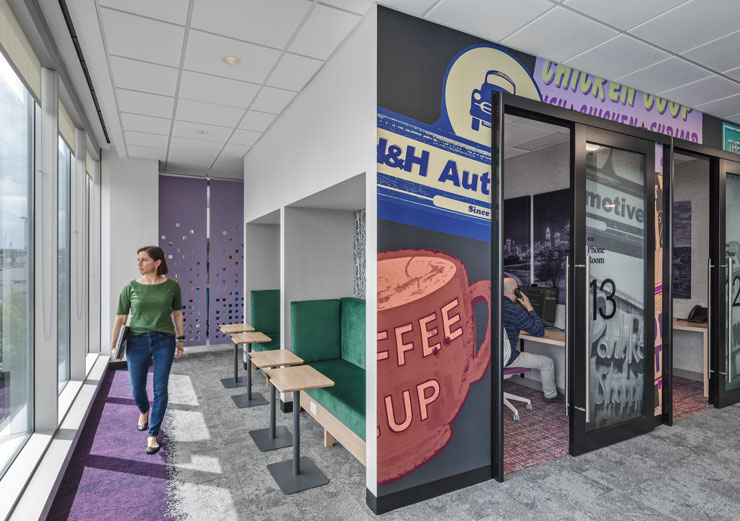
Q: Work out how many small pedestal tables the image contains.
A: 4